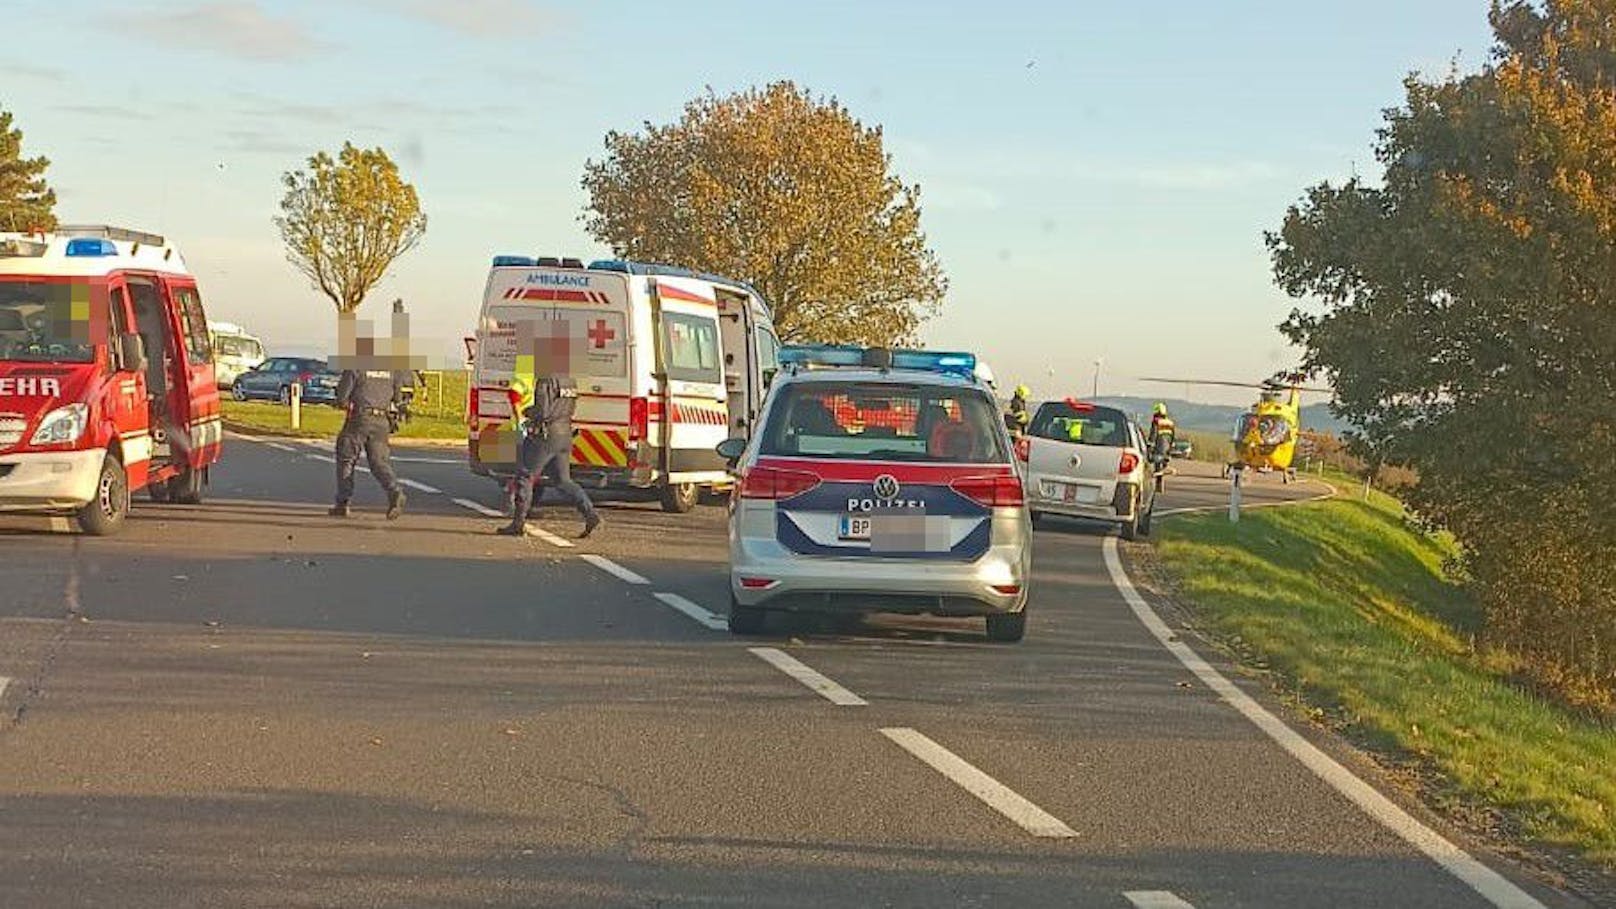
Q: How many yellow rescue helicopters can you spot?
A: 1